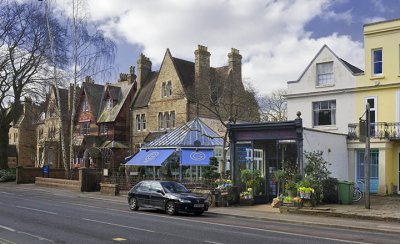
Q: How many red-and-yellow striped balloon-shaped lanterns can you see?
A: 0